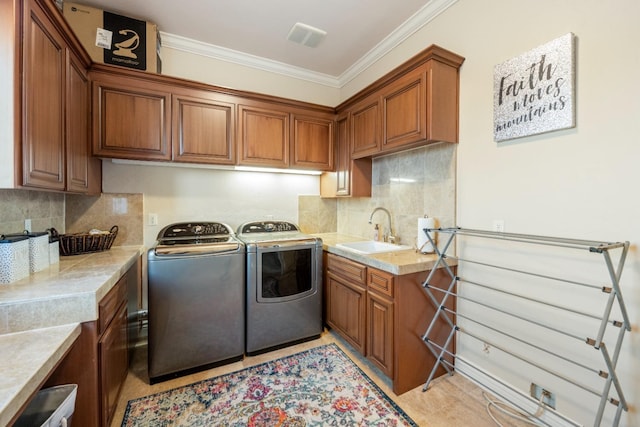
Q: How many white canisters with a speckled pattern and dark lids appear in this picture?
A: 3